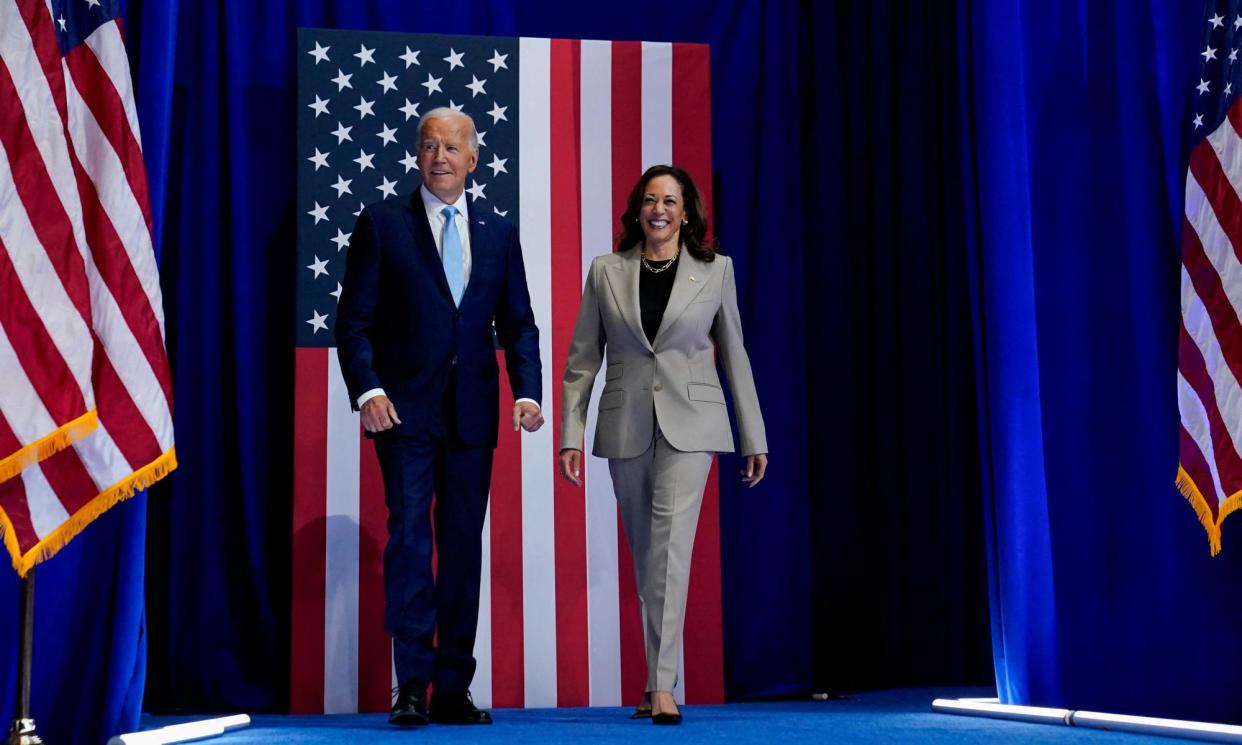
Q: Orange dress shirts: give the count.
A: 0